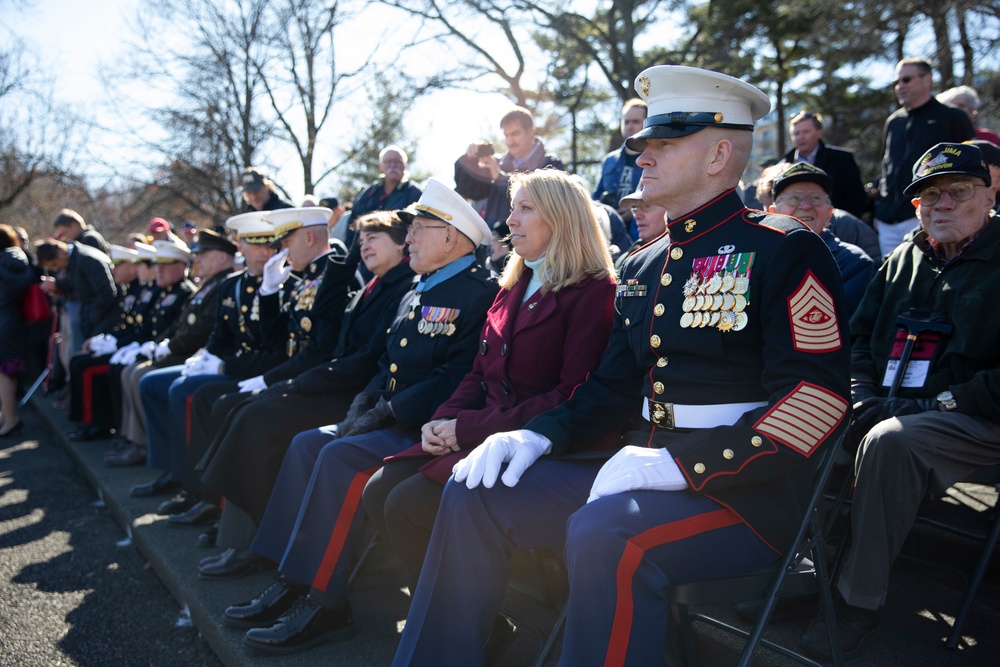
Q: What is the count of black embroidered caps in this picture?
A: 2